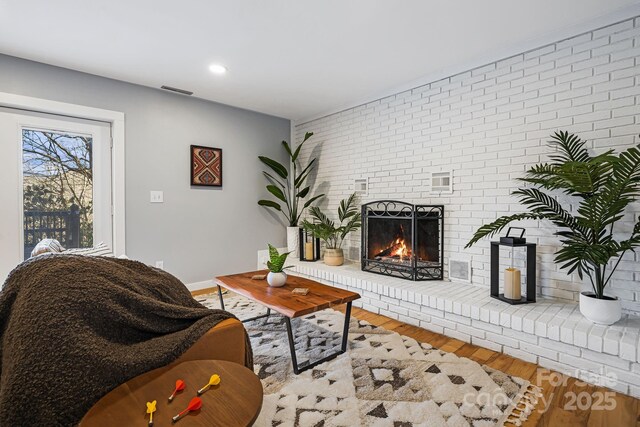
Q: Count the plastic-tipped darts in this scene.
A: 4